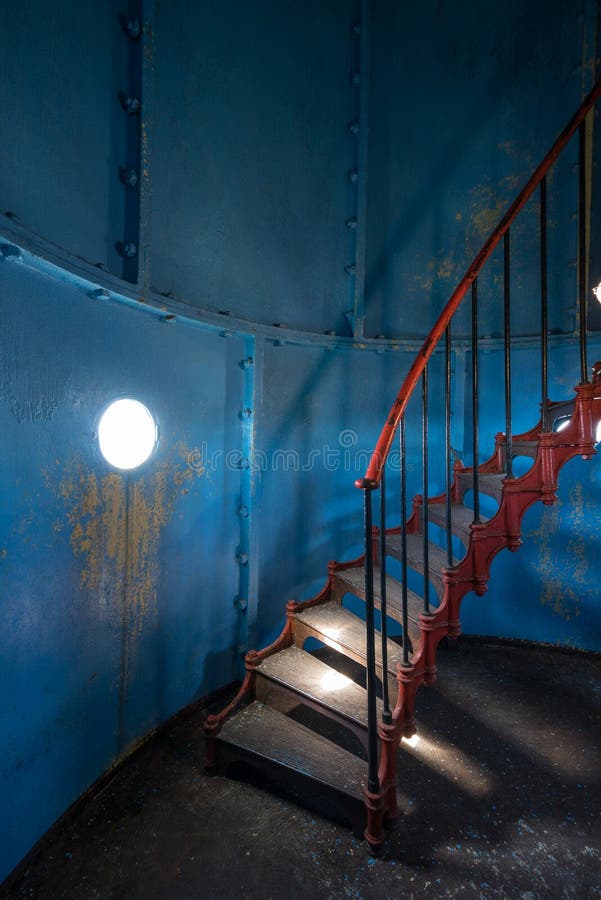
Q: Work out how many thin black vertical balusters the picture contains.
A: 9